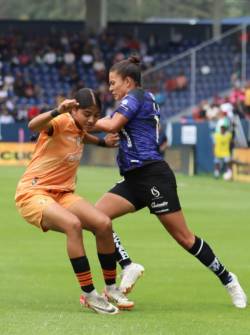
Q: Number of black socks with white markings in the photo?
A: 2